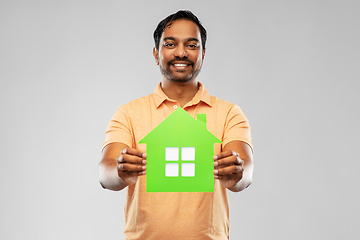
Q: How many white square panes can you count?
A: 4